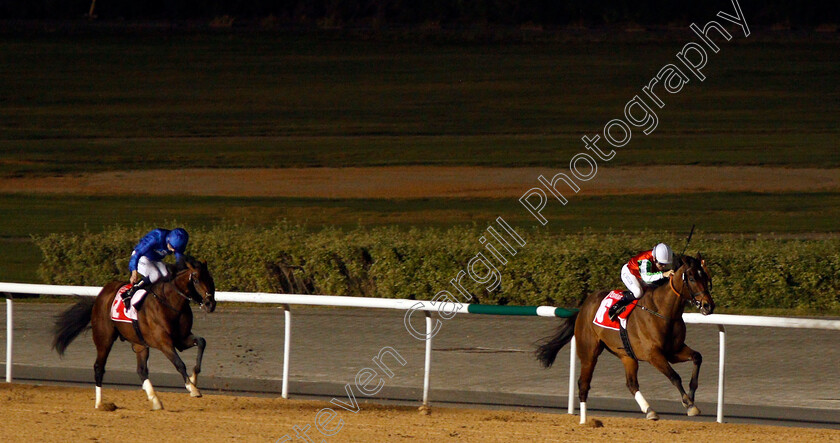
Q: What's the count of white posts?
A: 5